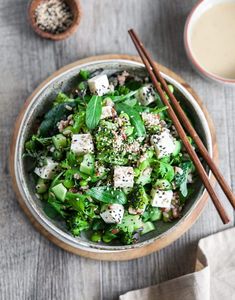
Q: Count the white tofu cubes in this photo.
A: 8